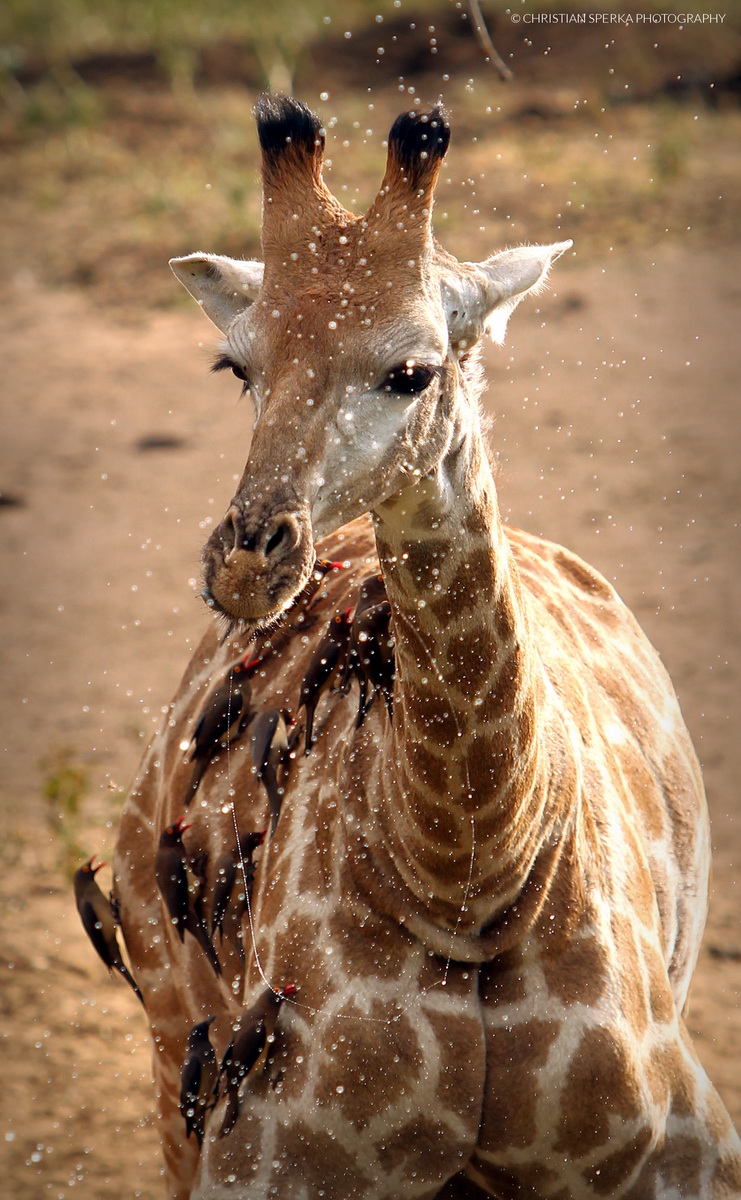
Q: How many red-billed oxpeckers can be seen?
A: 11